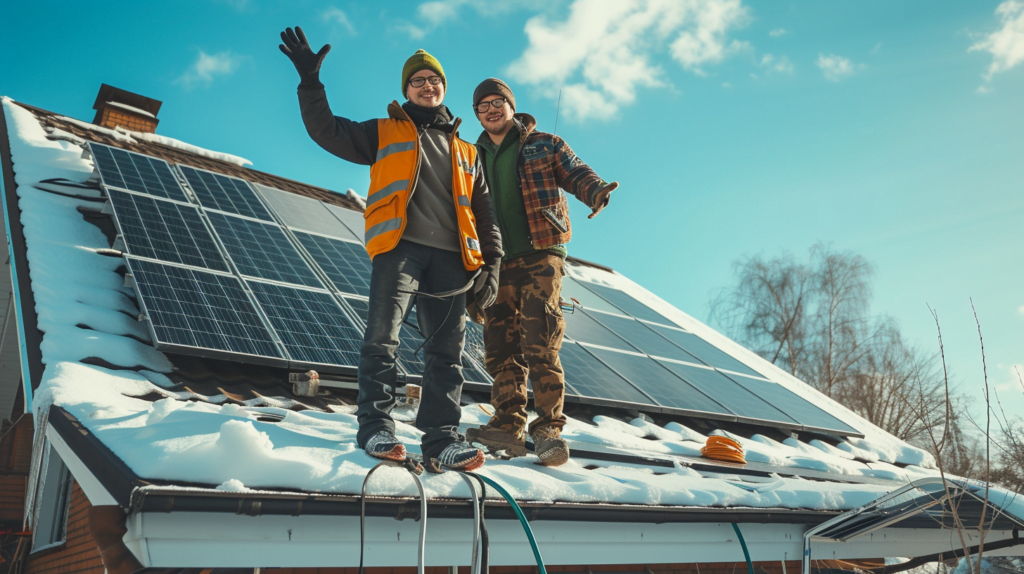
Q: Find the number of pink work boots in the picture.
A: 0